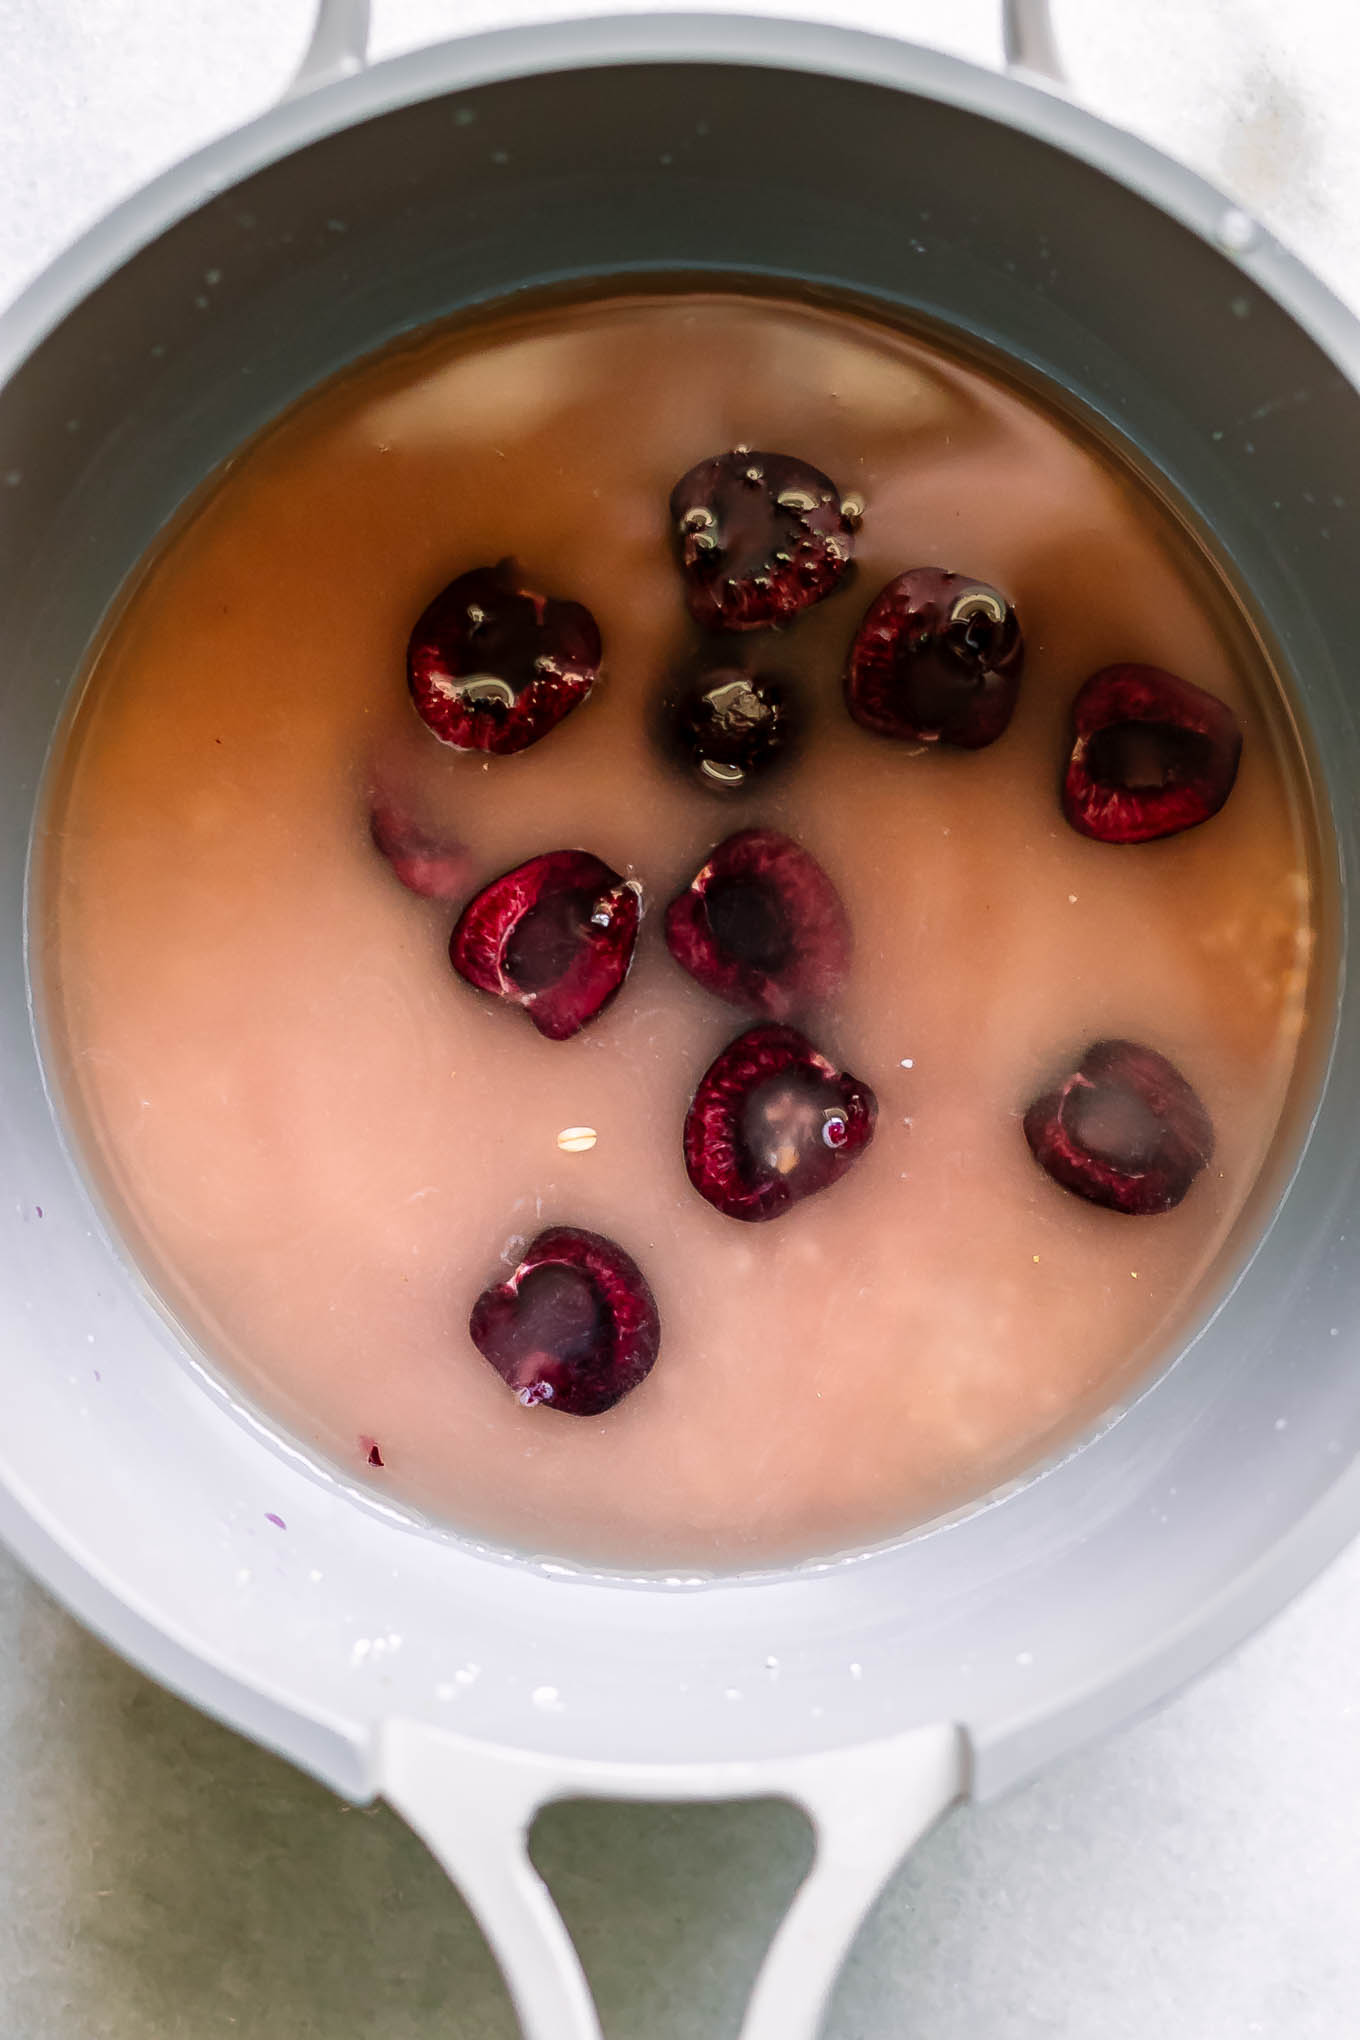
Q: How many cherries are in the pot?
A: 11